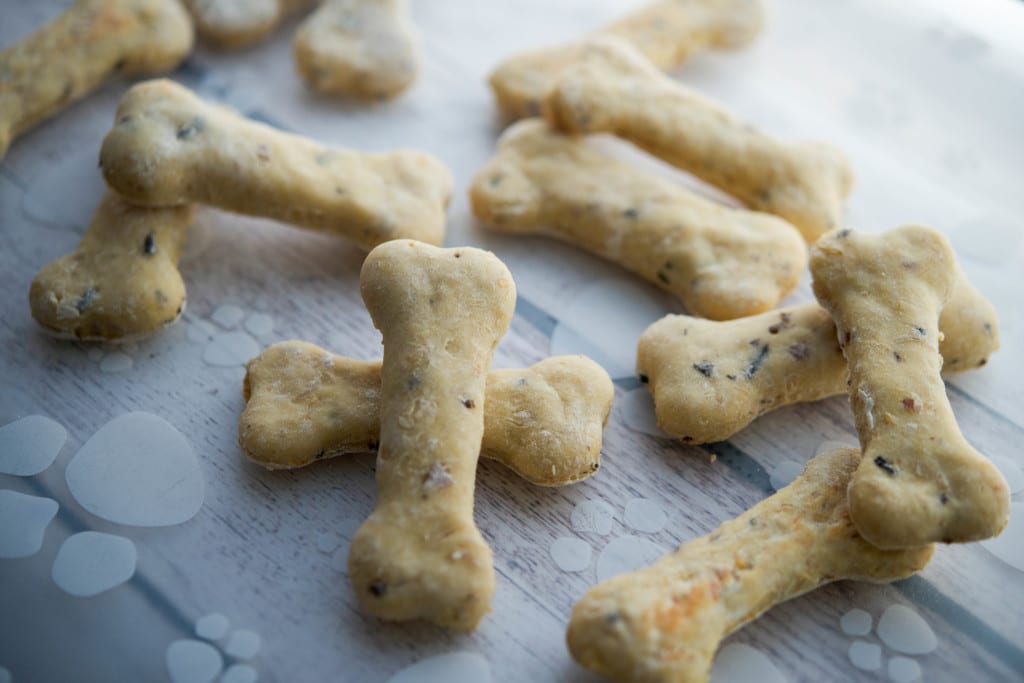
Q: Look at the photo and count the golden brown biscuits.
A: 13